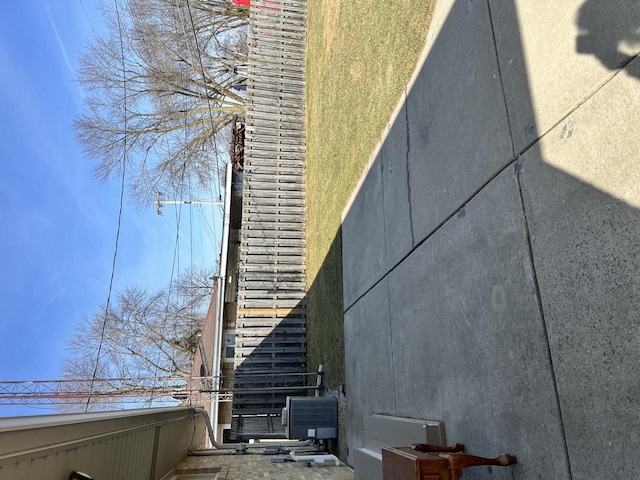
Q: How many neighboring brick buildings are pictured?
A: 1